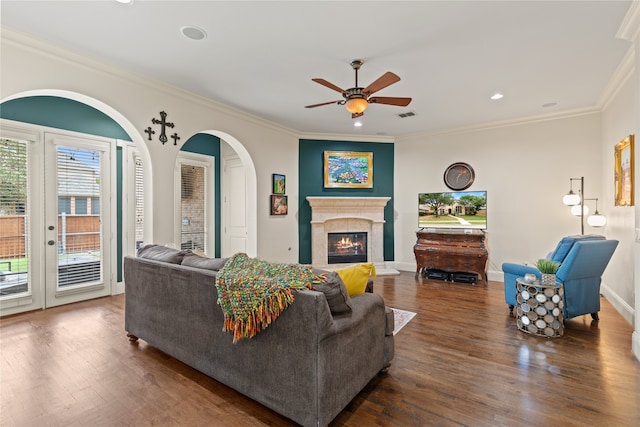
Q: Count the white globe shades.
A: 3